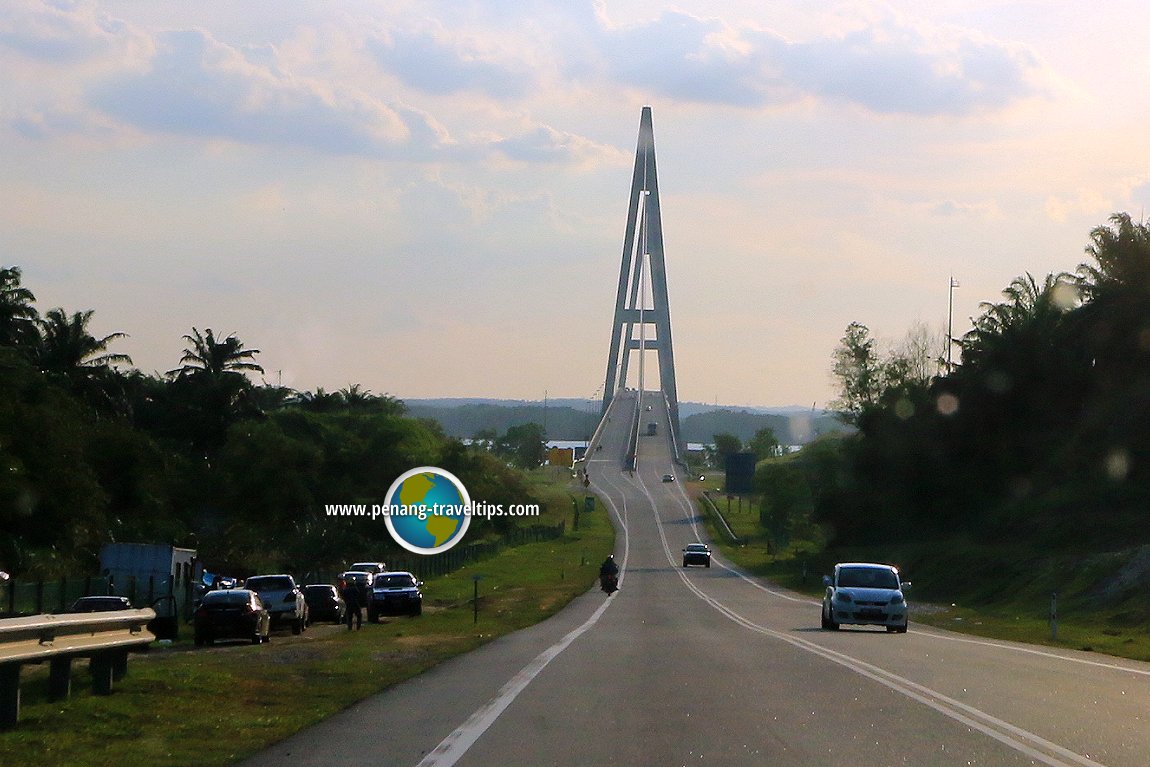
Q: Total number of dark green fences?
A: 1